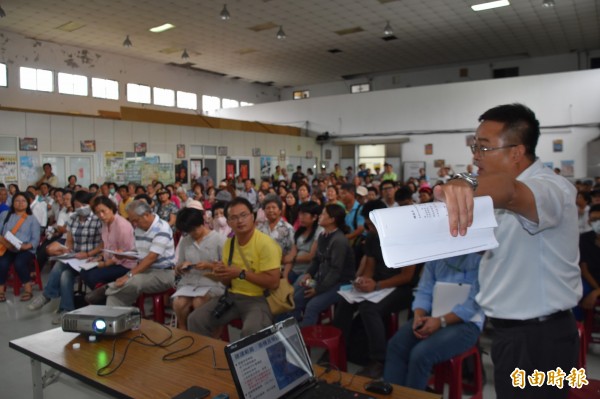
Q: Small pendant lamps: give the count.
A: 7